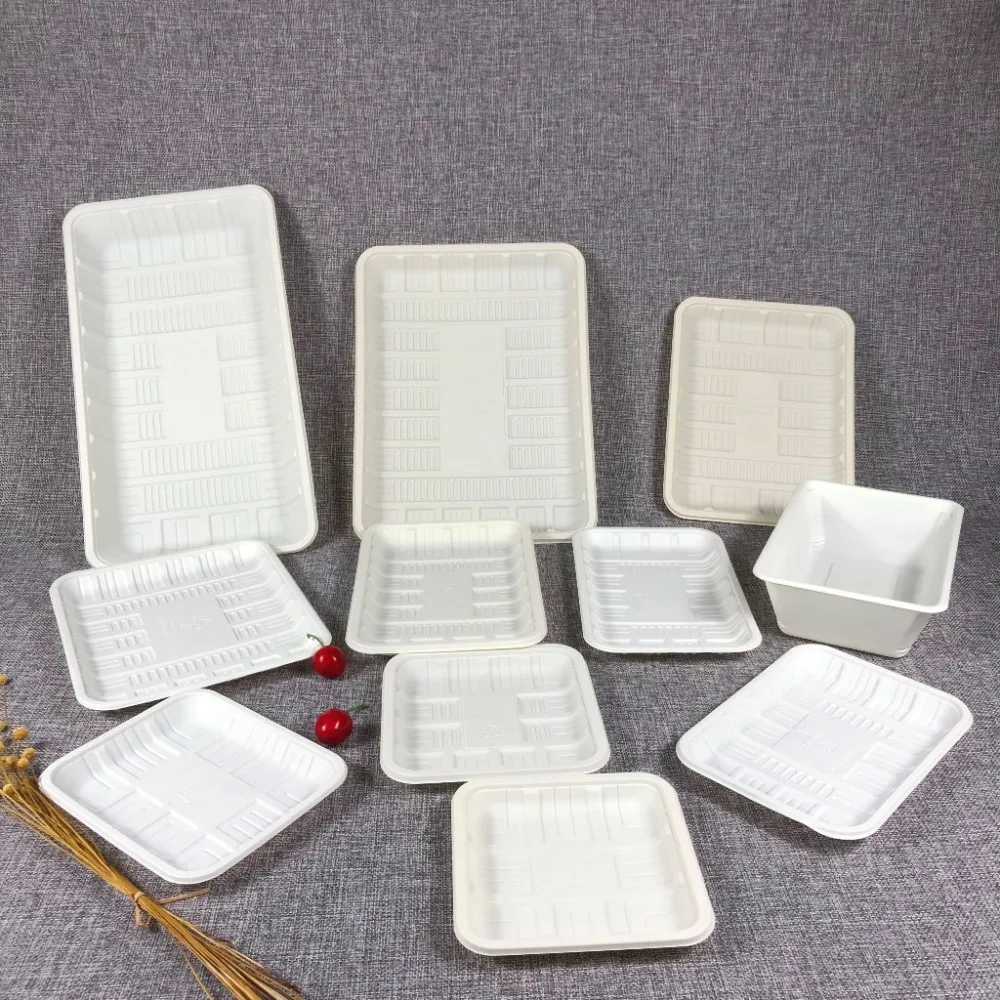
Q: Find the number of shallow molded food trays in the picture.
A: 10